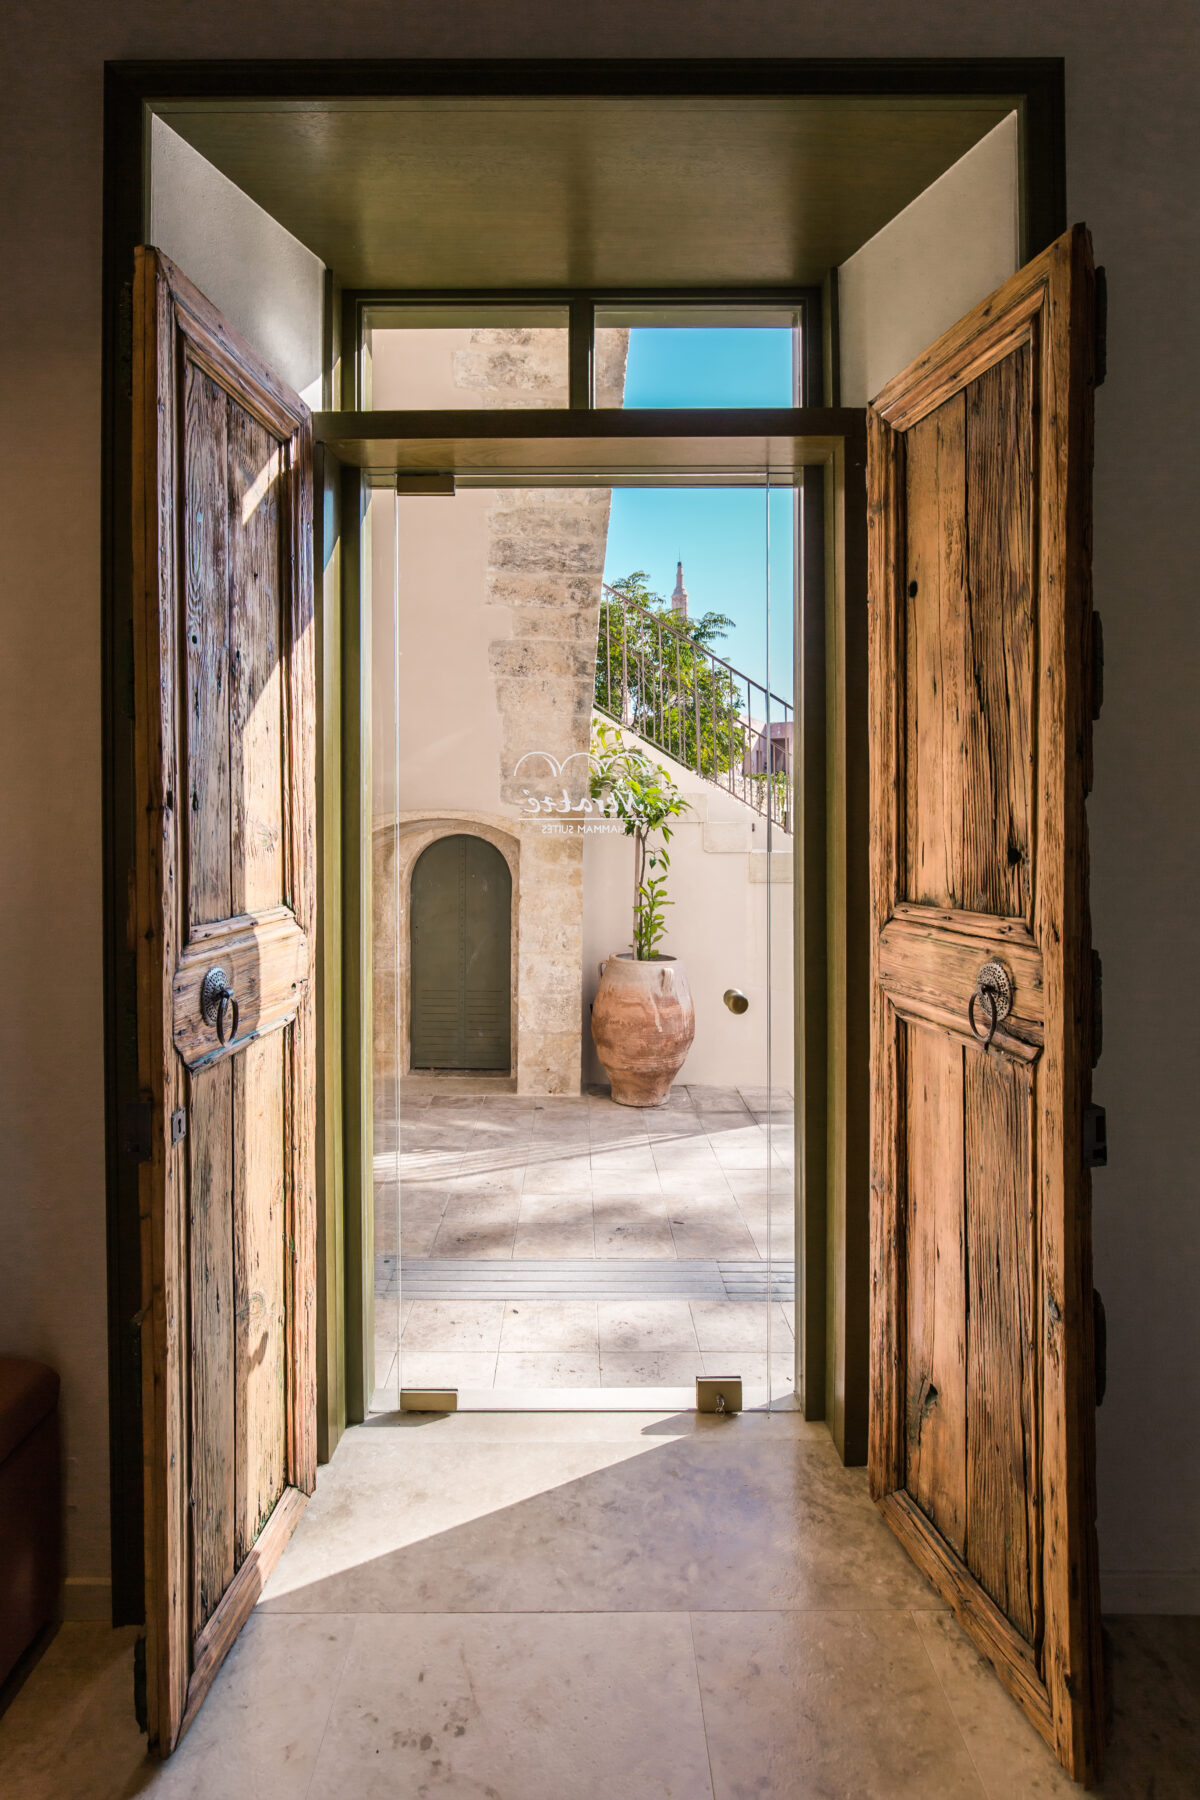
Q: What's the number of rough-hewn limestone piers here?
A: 1